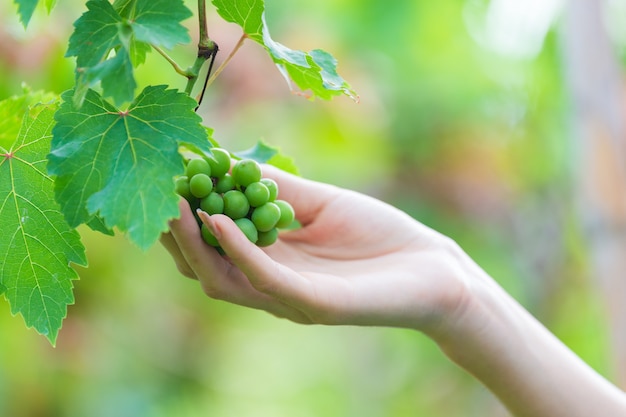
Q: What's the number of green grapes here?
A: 15